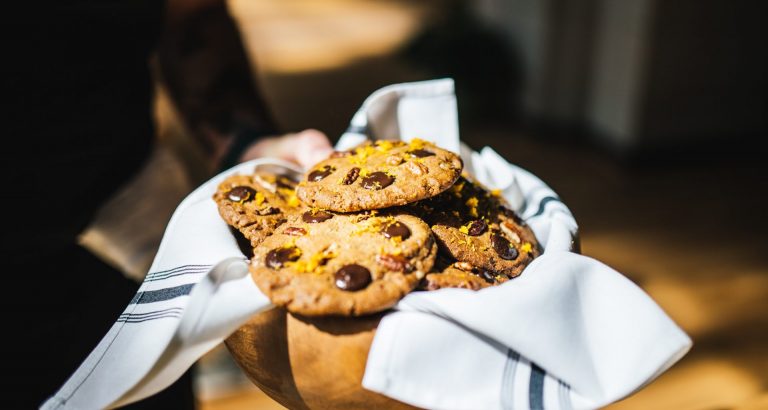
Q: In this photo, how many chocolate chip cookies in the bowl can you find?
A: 5